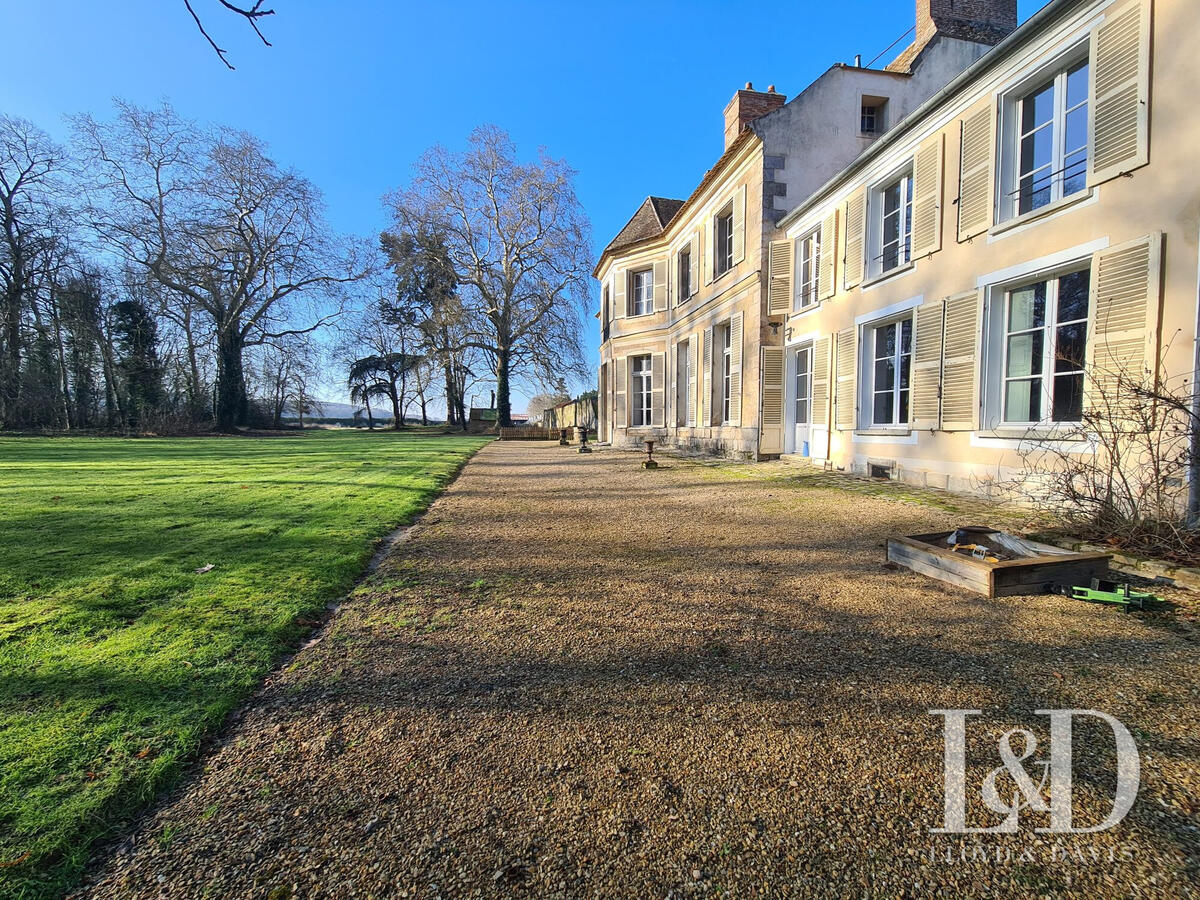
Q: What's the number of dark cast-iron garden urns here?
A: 3